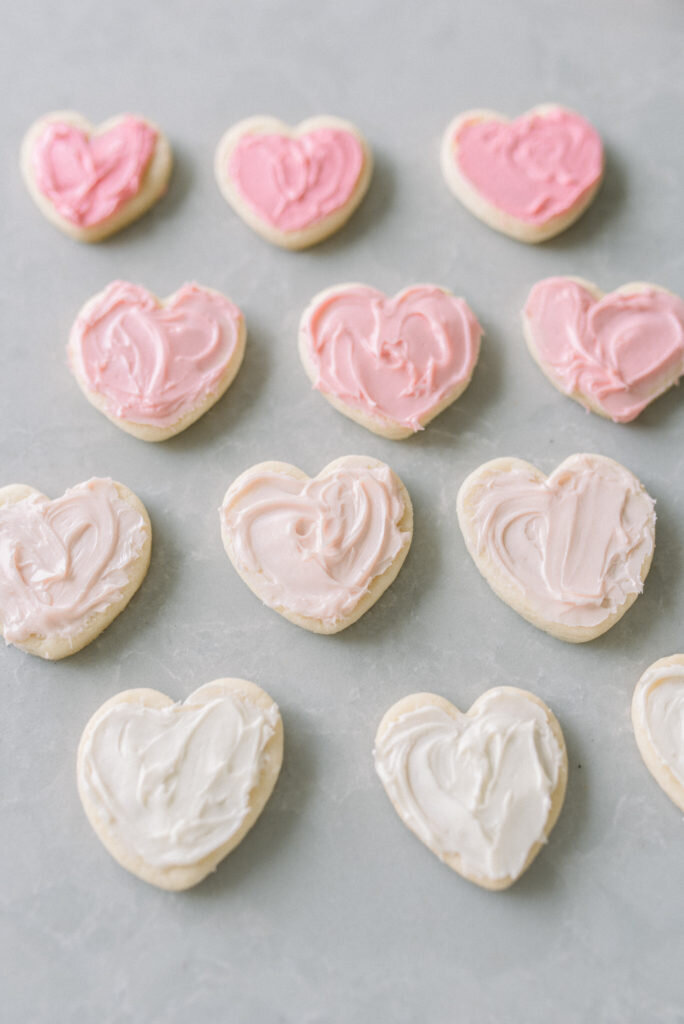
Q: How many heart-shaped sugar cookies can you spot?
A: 12